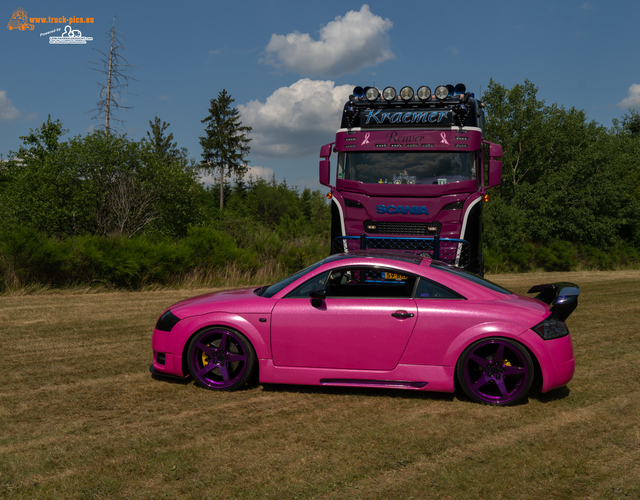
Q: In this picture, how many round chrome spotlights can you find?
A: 5